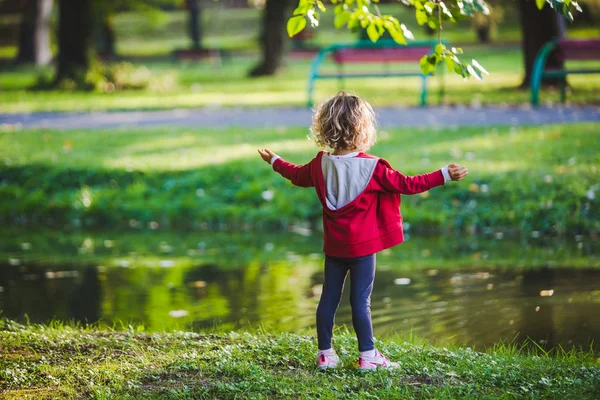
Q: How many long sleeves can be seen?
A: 2